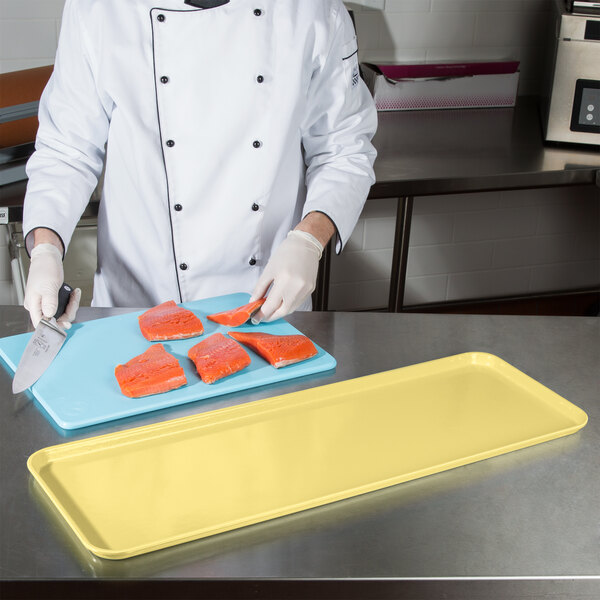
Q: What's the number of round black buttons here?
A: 10